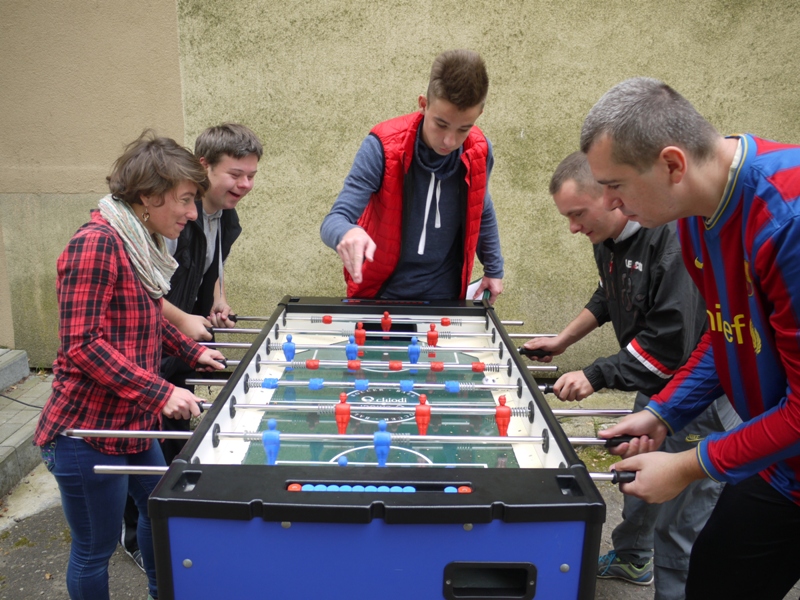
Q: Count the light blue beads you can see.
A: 10